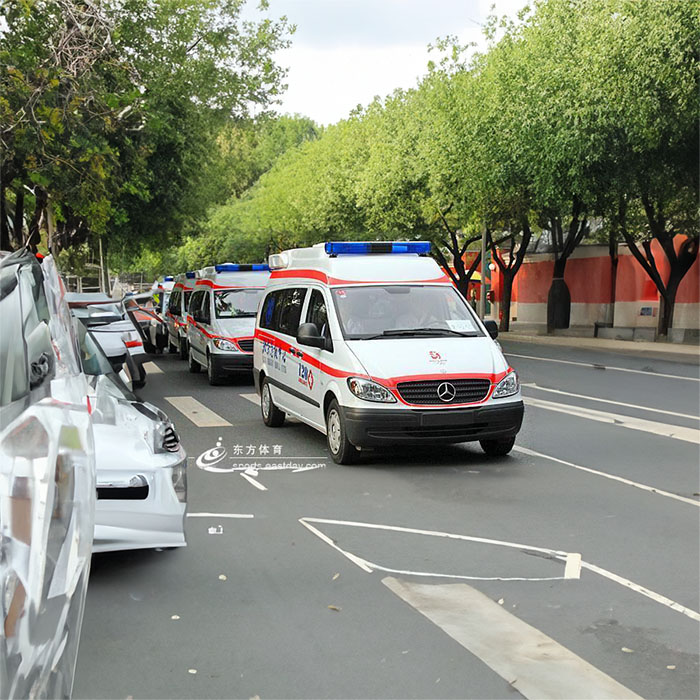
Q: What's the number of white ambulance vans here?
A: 4